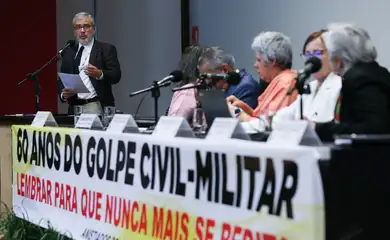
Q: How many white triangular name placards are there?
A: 6